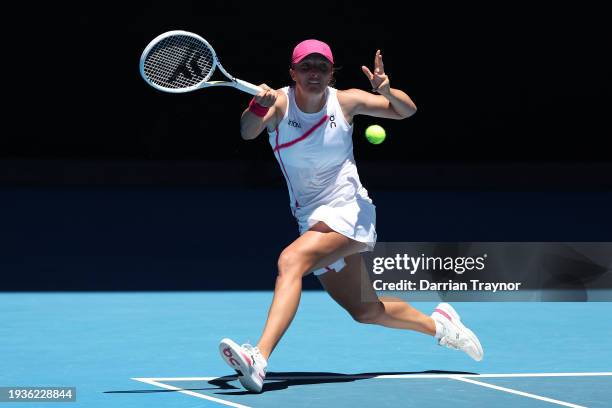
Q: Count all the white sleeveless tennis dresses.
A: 1